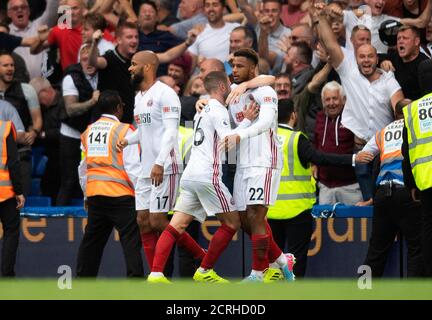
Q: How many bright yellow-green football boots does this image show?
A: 3